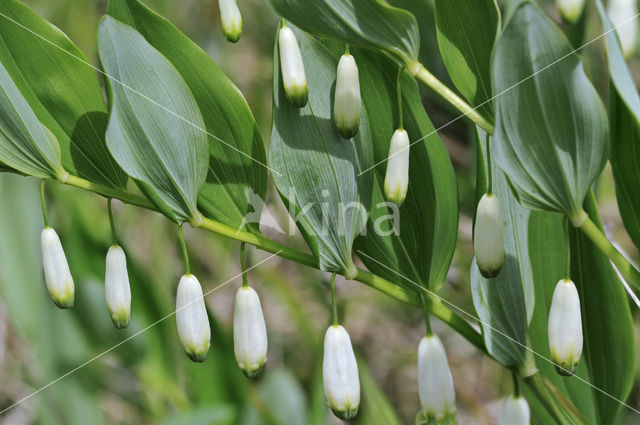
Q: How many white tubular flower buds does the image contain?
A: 15